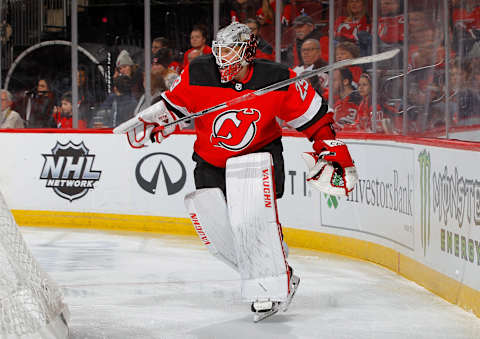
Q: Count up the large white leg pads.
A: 2